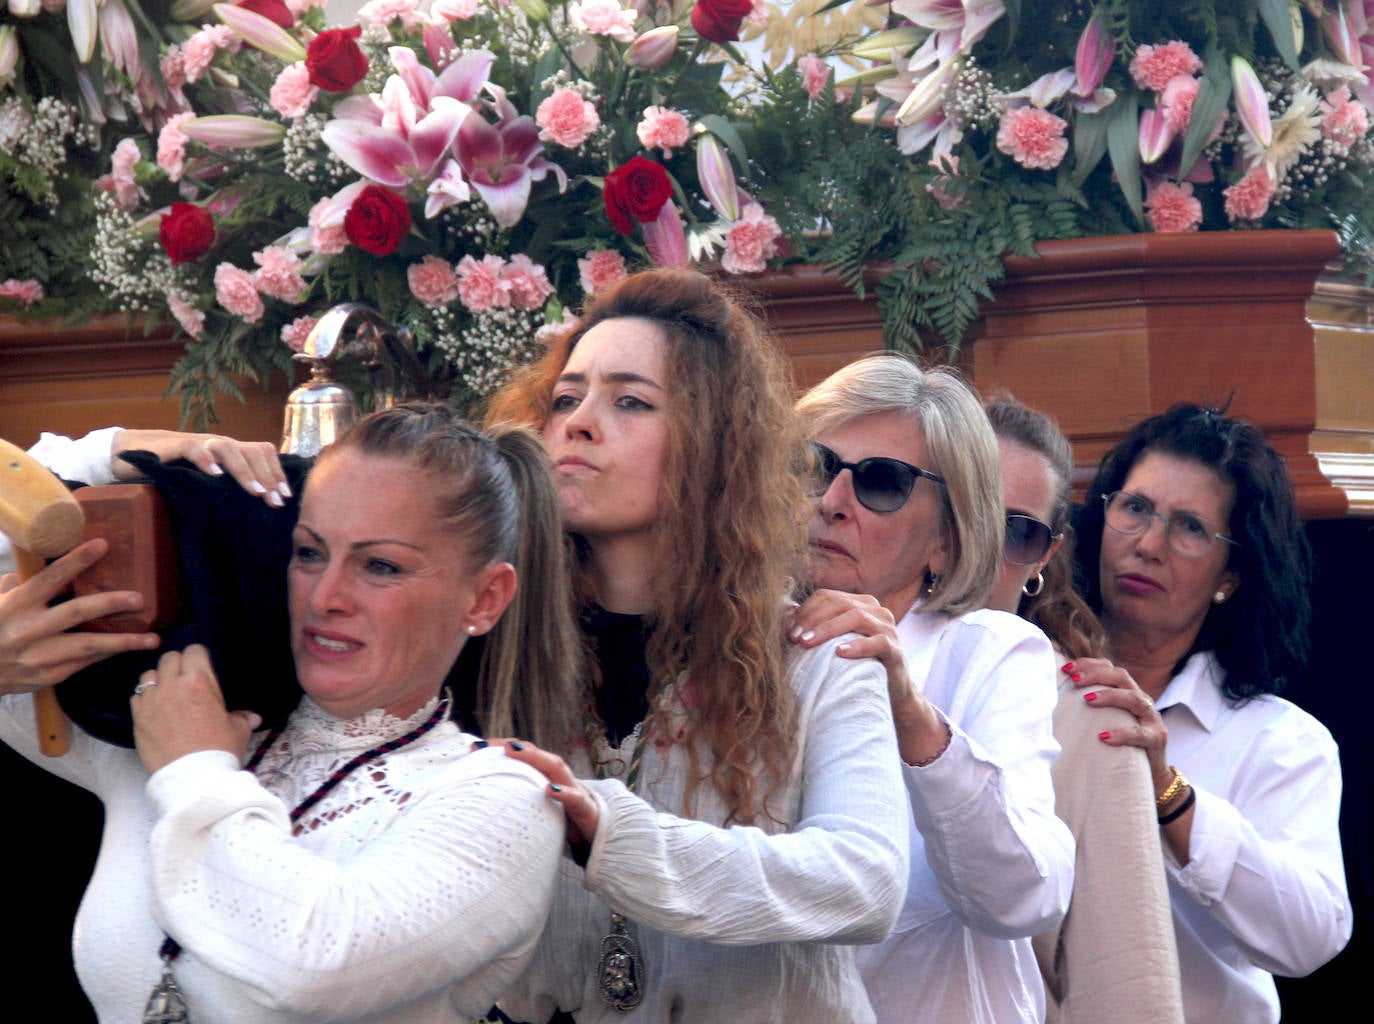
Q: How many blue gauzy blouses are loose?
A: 0